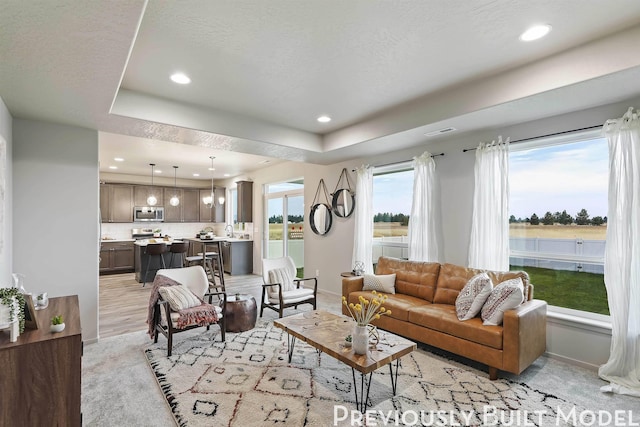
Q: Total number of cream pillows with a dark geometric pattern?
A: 2